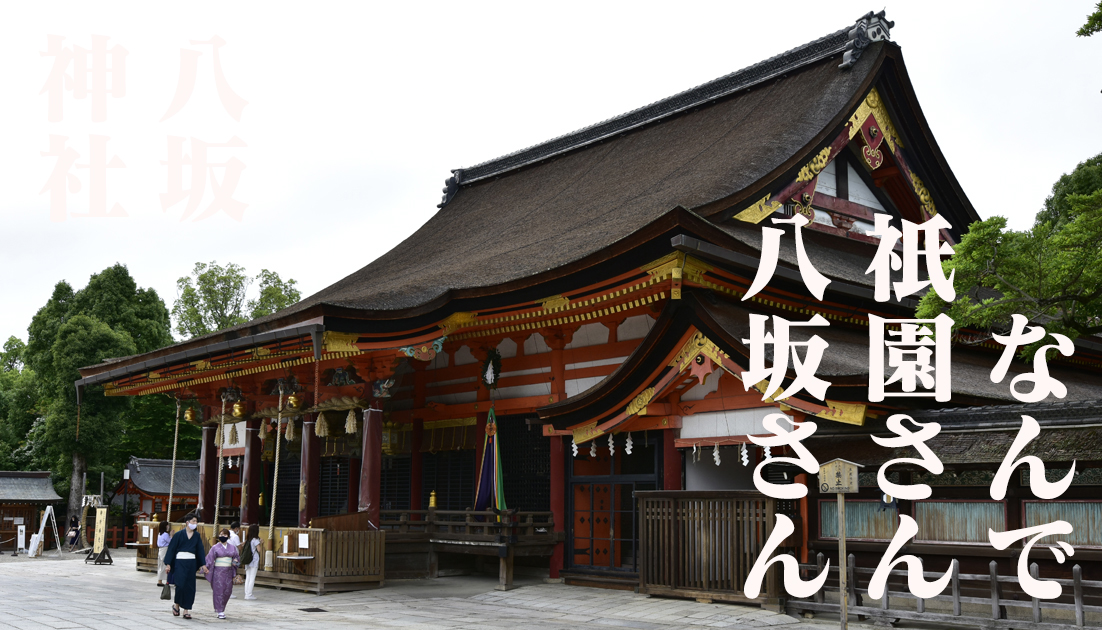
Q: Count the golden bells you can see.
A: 3